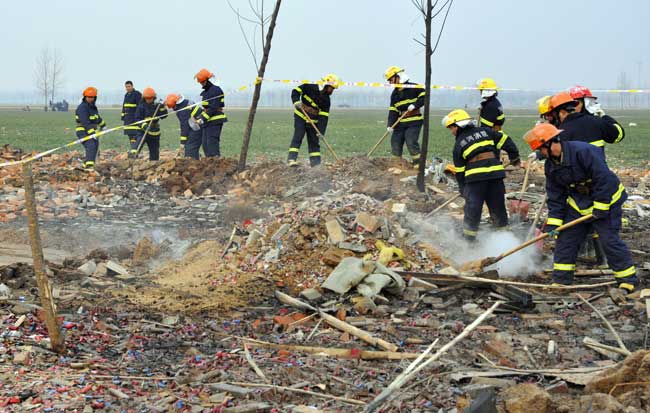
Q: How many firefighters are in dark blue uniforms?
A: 13